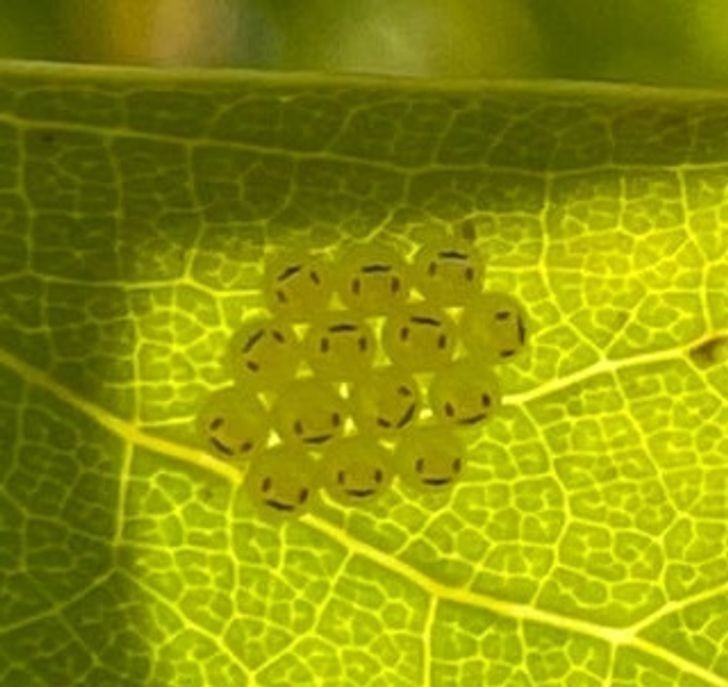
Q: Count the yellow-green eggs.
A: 14